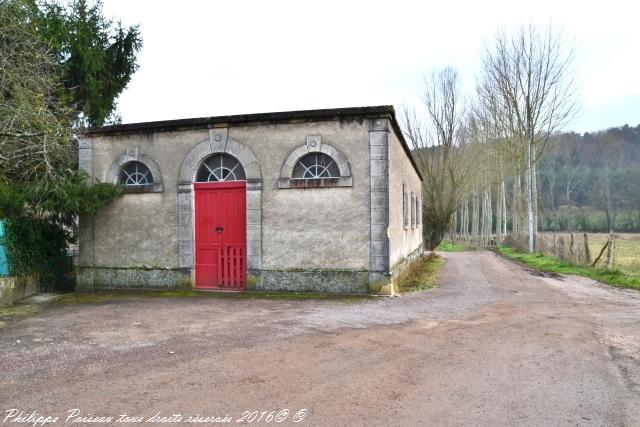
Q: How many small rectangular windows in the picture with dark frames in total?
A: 3